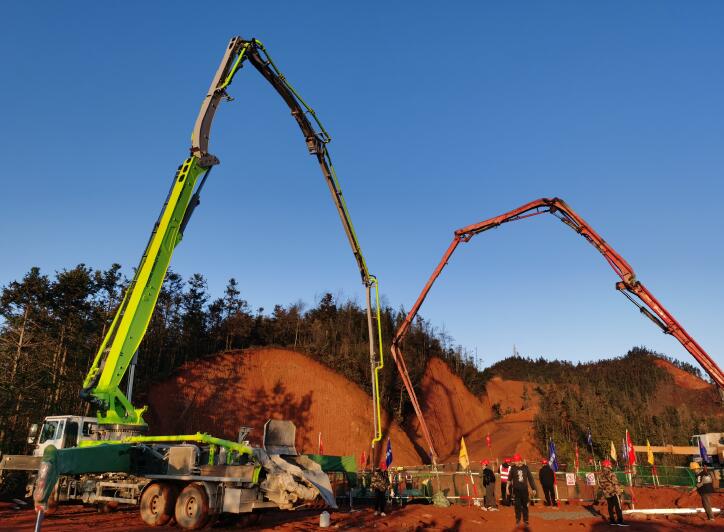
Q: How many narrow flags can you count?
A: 13